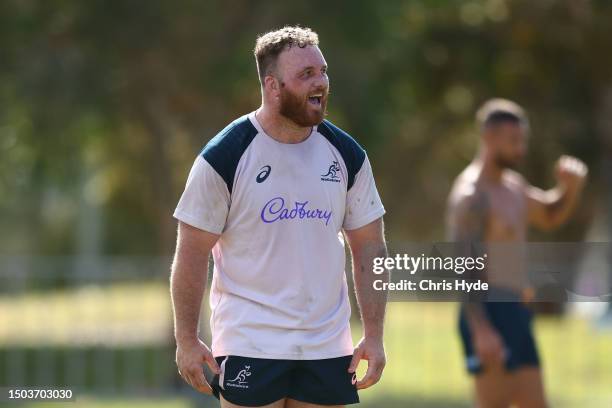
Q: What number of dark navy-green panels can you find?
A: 2